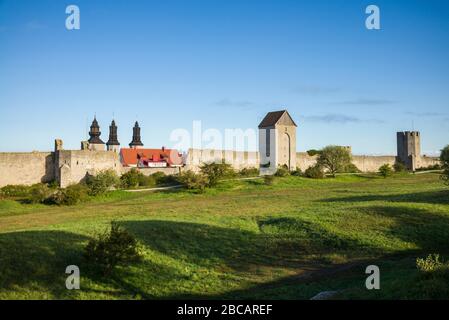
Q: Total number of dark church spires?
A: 3